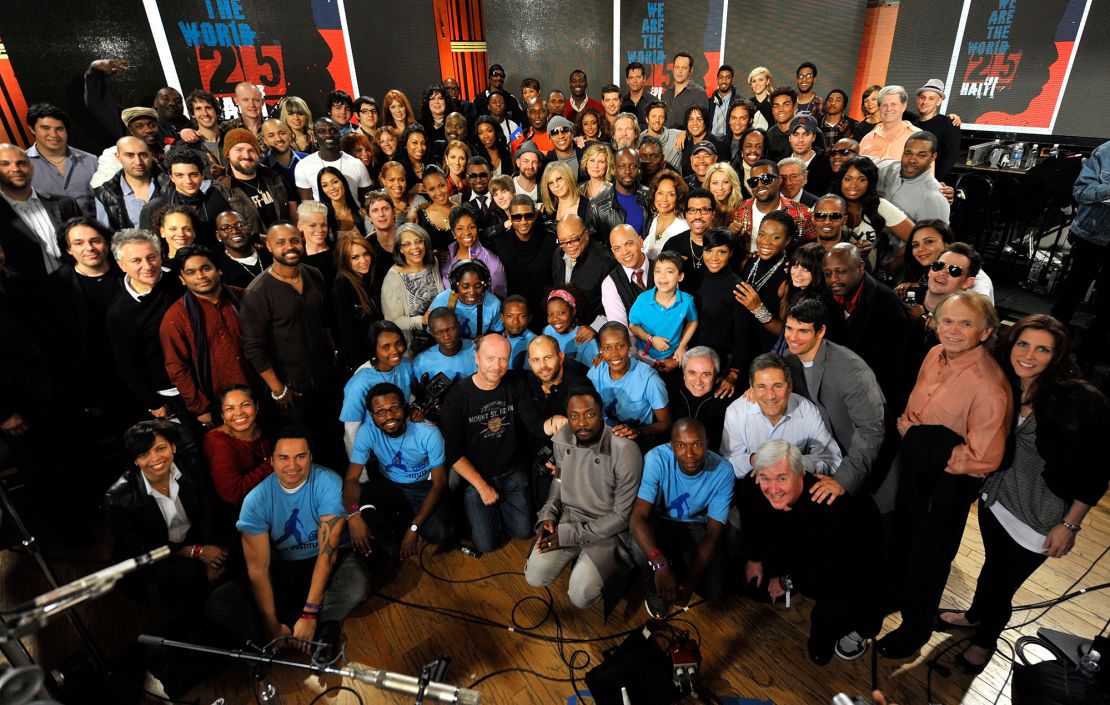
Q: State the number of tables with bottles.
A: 1